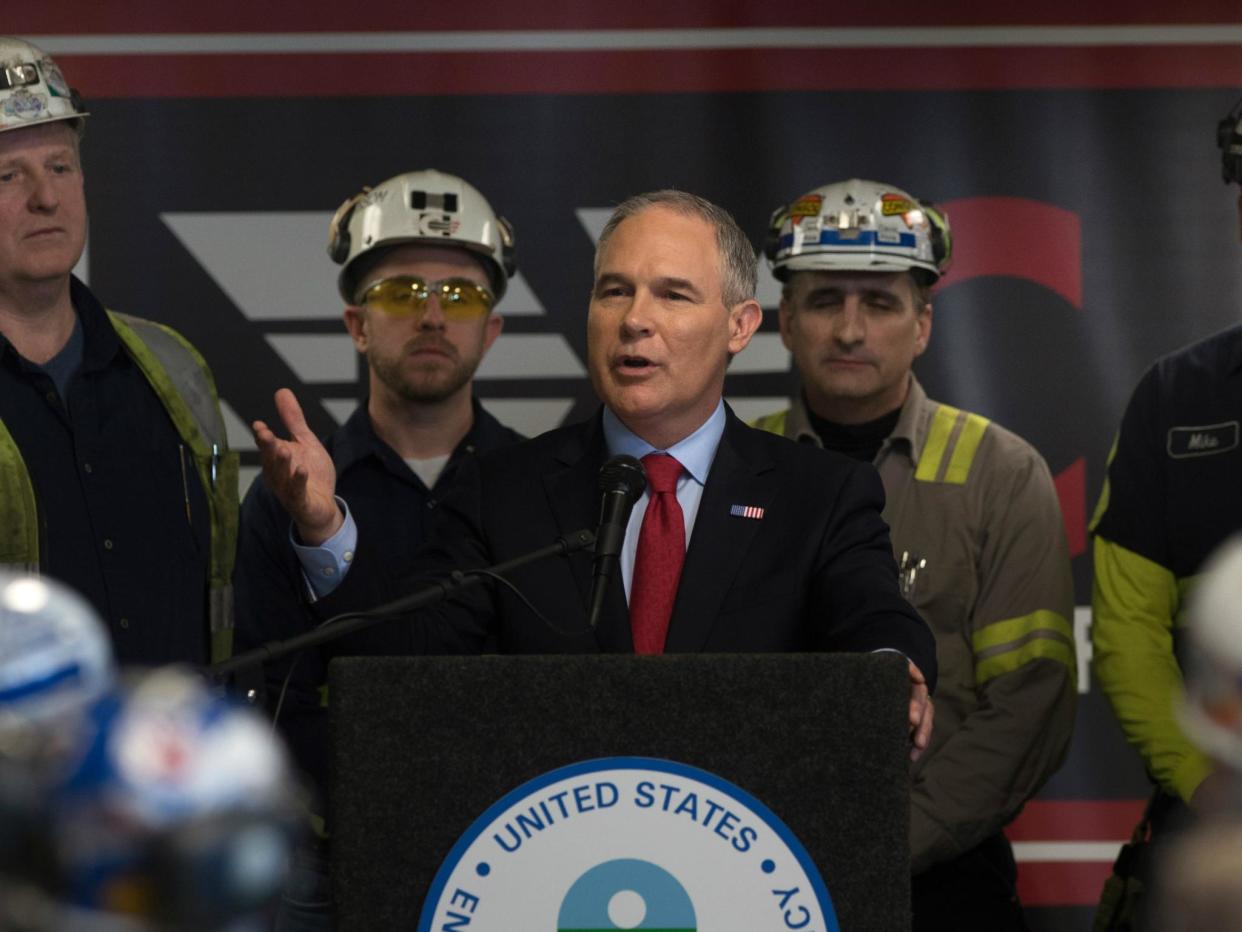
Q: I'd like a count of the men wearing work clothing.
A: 4